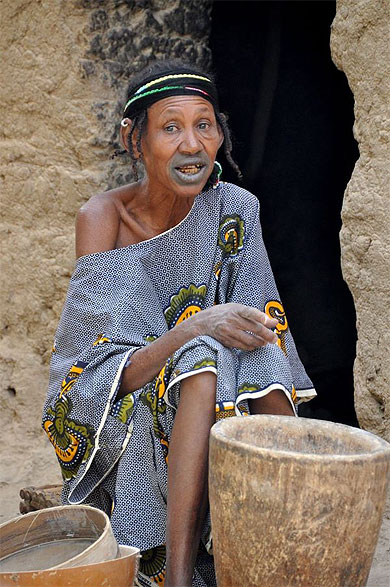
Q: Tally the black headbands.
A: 1